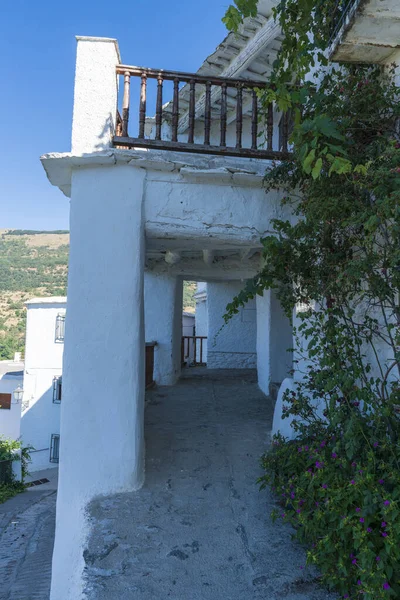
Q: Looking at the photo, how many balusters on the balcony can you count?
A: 11